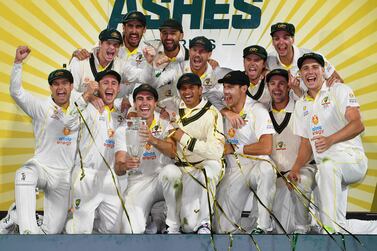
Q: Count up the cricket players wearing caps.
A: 13